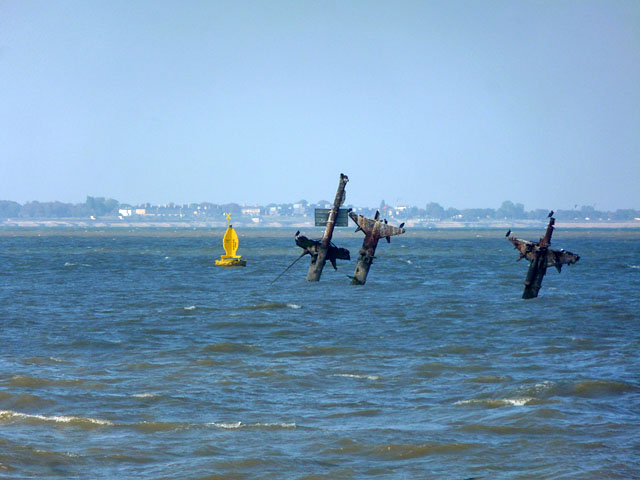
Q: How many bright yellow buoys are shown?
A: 1